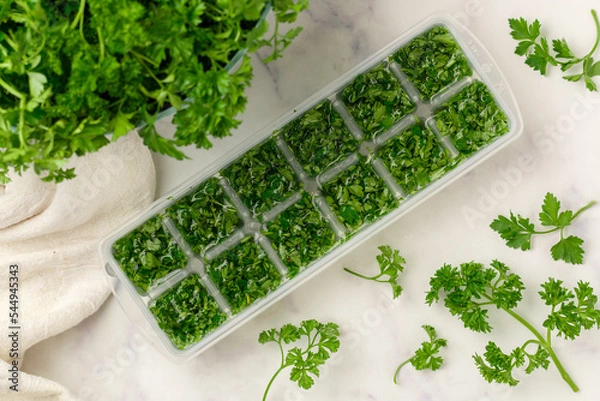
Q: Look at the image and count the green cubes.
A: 12